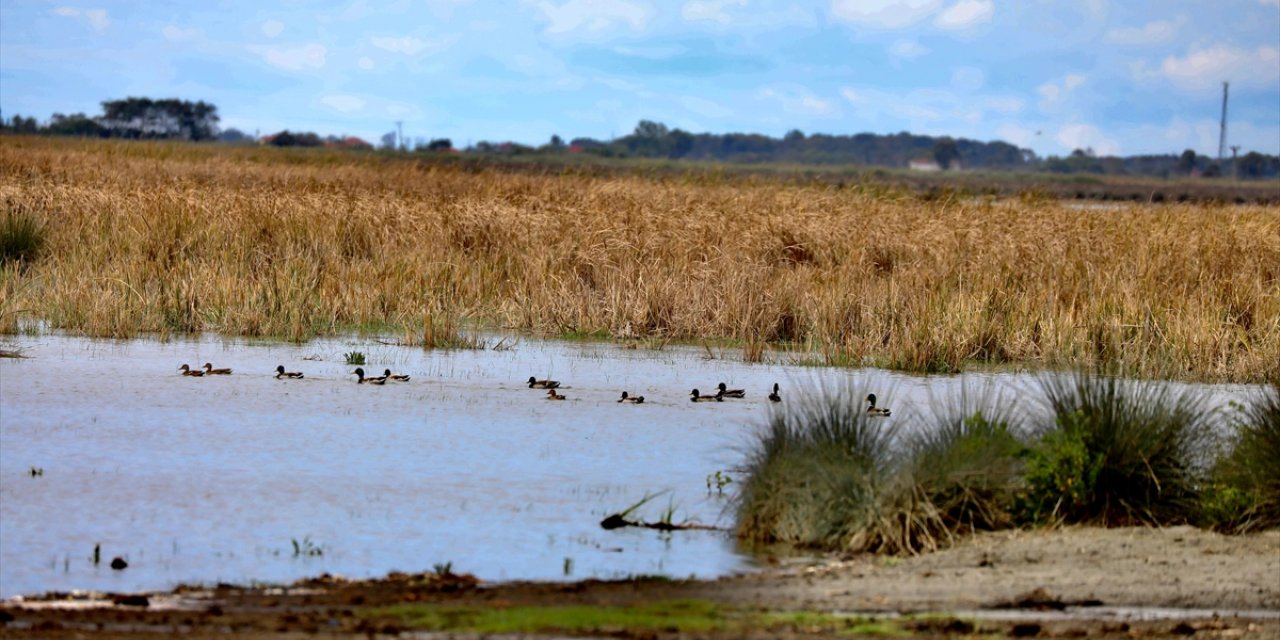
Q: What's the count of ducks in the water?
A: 12